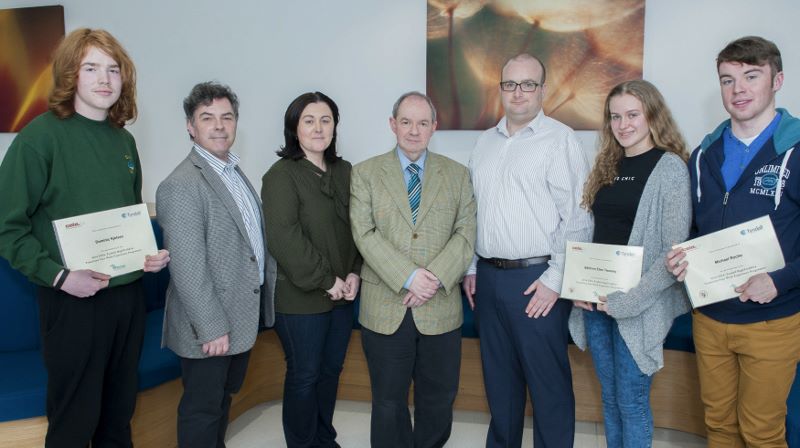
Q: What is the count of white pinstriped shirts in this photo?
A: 2